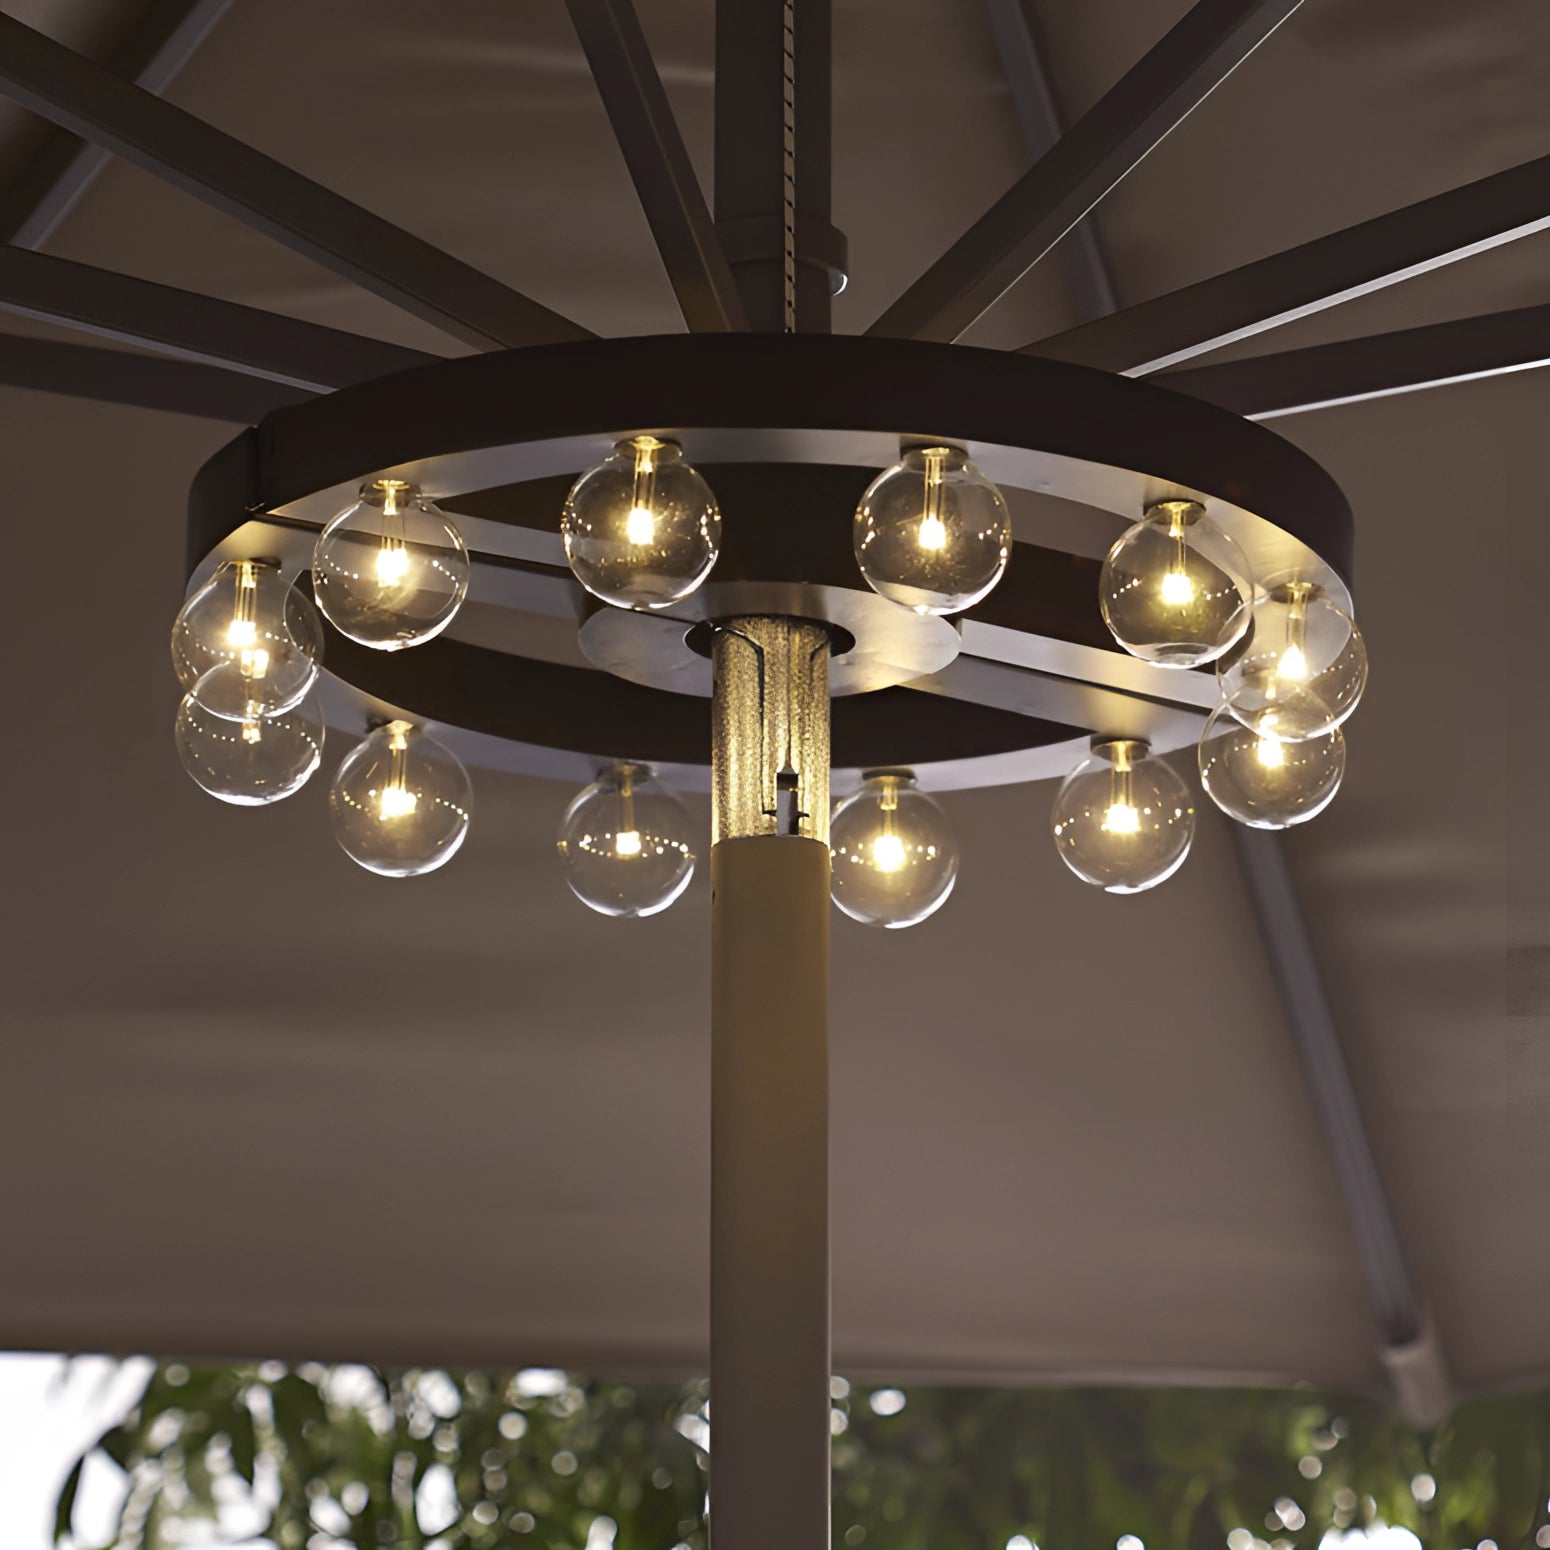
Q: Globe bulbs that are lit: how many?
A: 12